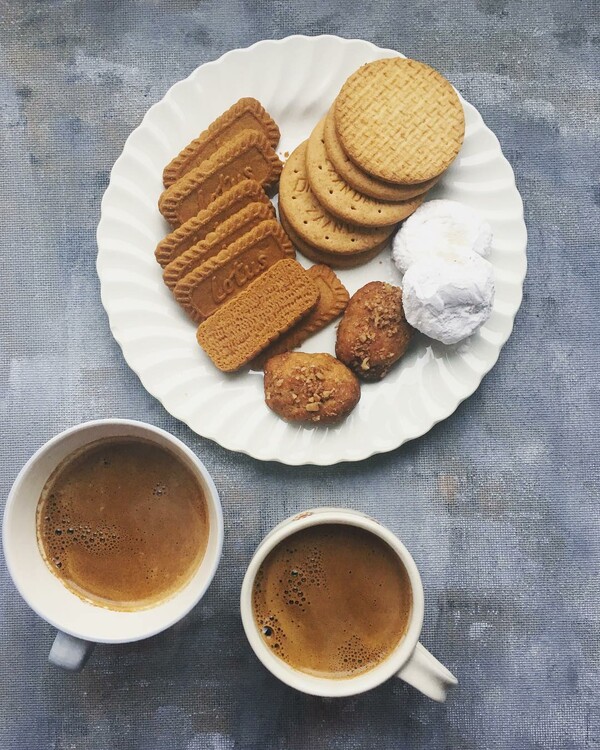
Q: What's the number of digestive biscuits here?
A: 5